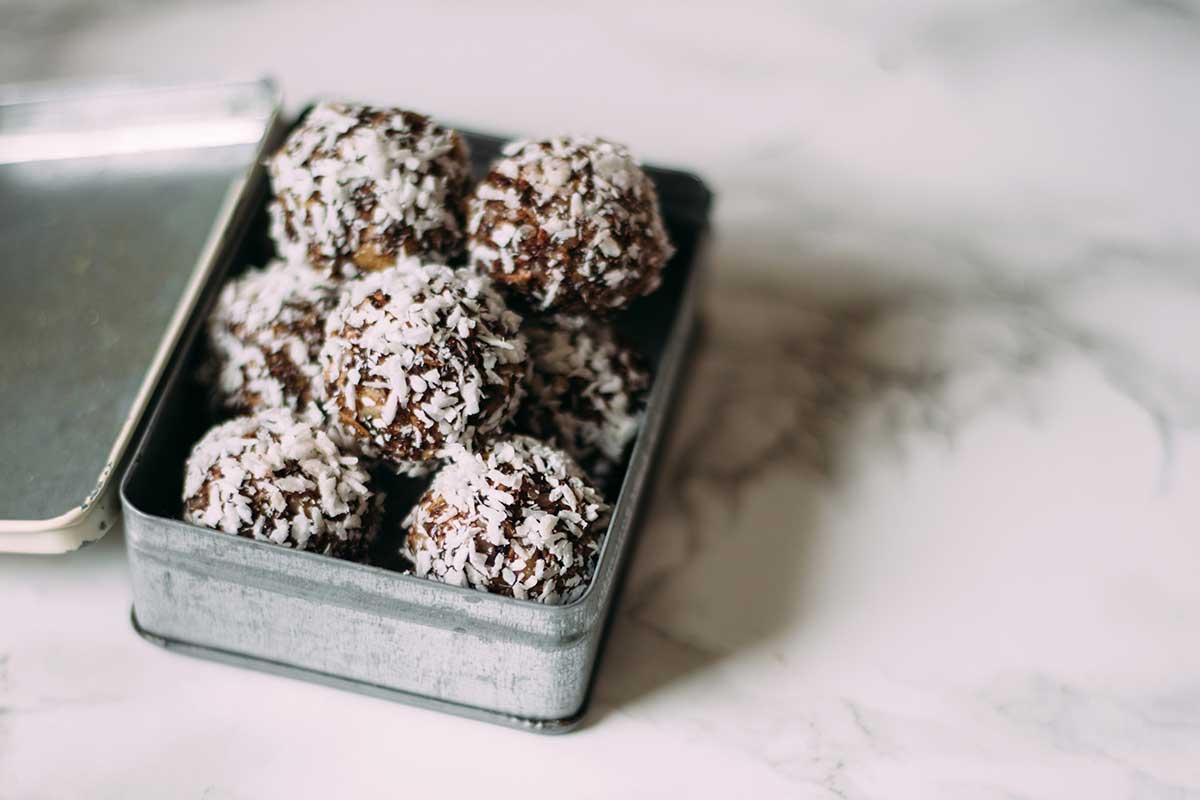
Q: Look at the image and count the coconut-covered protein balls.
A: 7